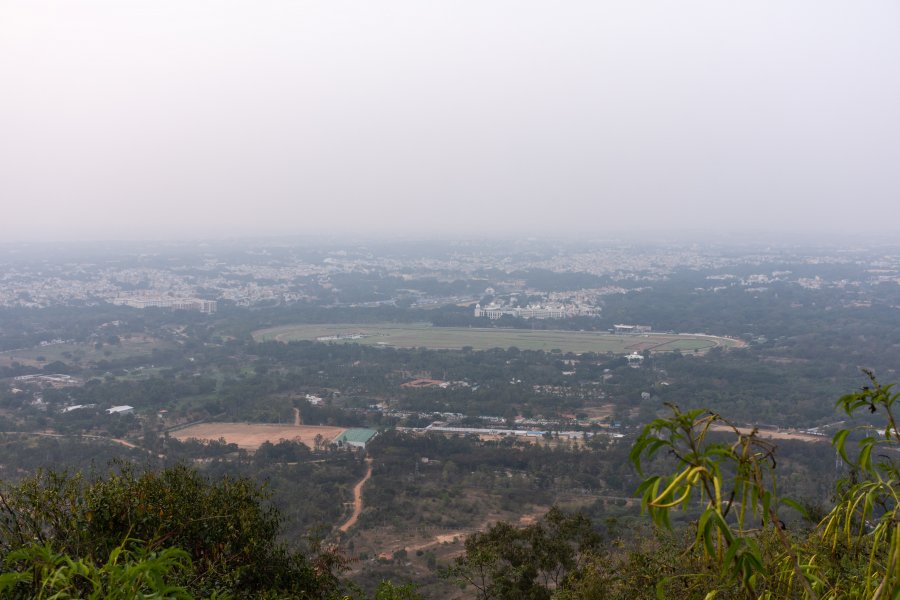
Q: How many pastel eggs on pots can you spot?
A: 0